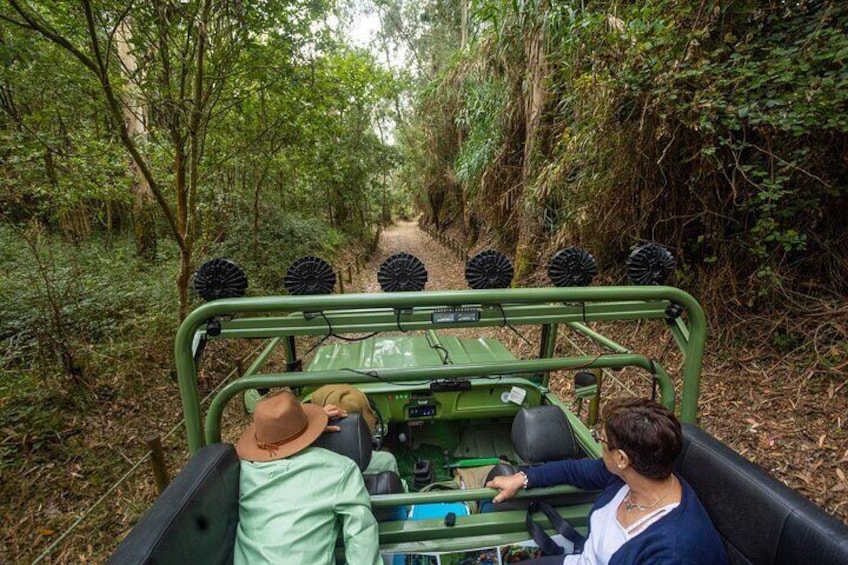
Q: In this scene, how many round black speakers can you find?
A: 6